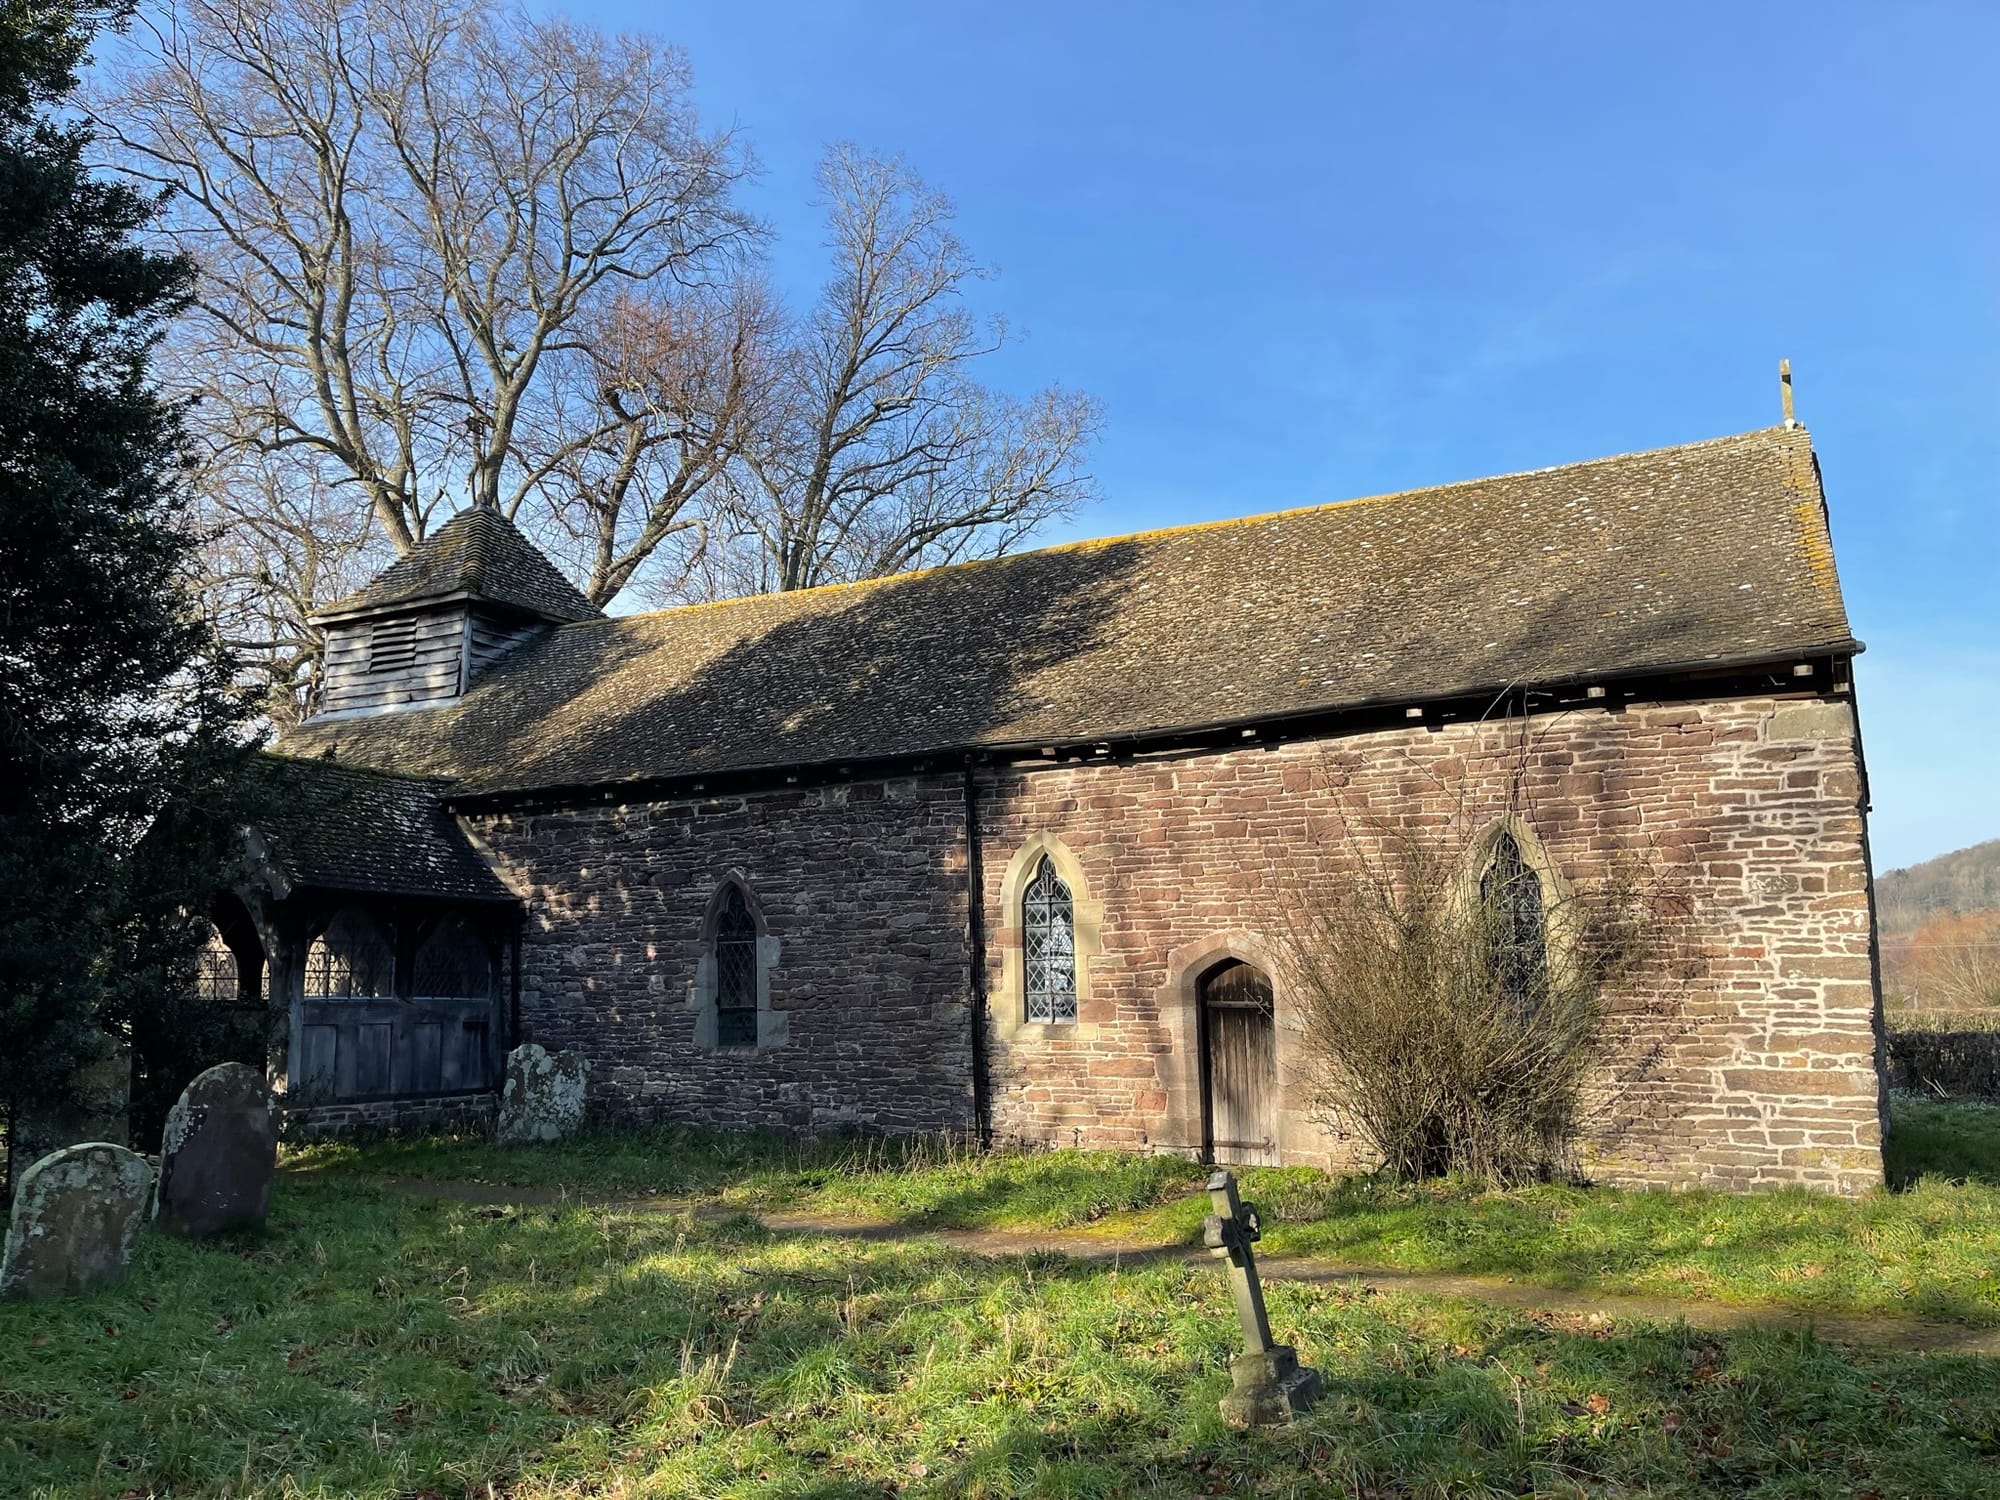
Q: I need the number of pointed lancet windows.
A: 3